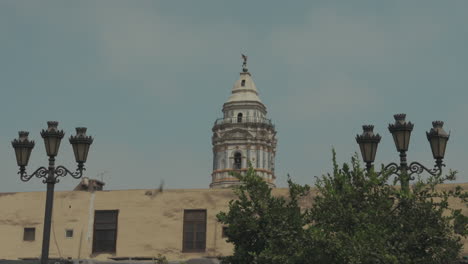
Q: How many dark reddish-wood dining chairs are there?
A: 0